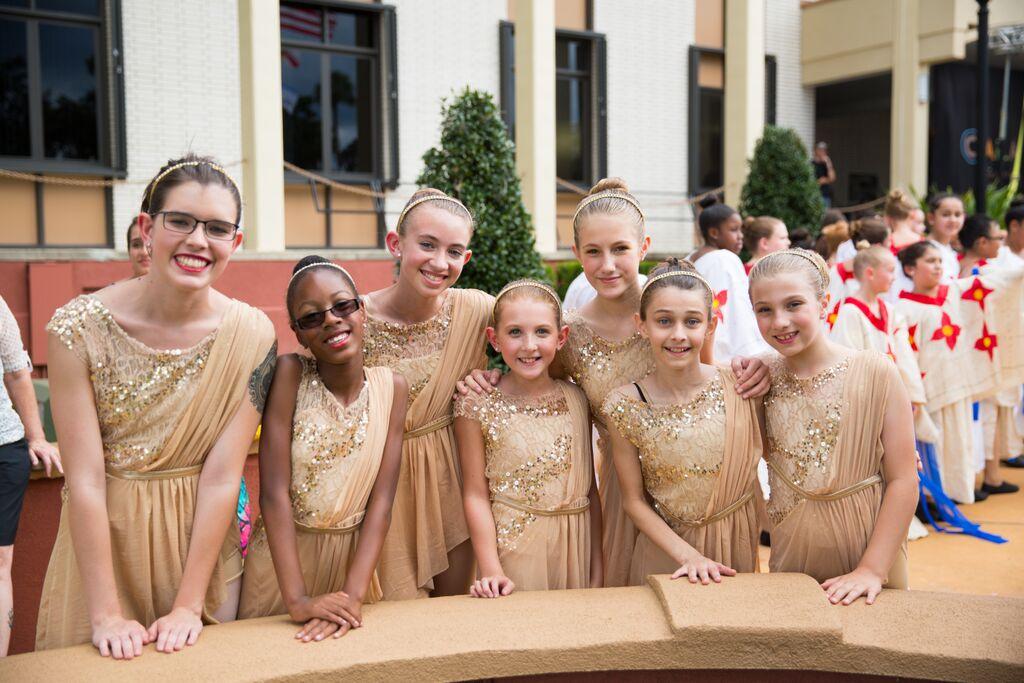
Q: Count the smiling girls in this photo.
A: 7